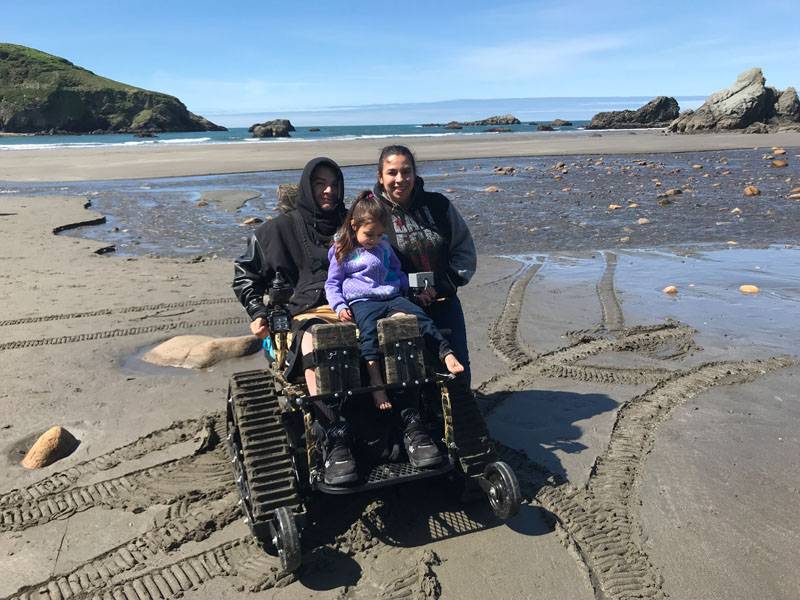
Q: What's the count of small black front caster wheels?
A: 2